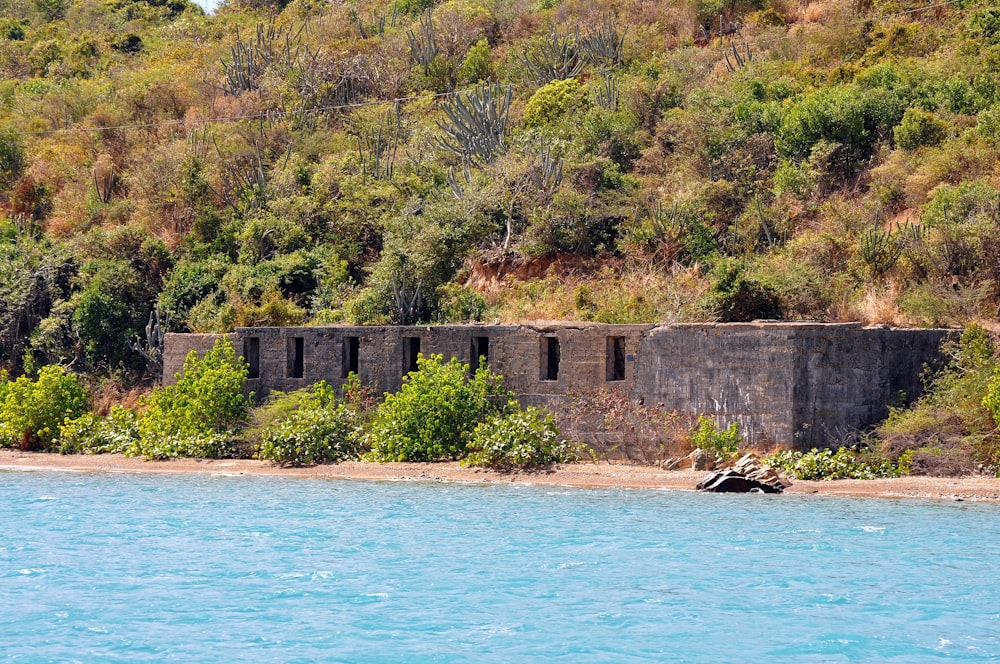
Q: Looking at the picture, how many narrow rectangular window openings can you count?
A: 7